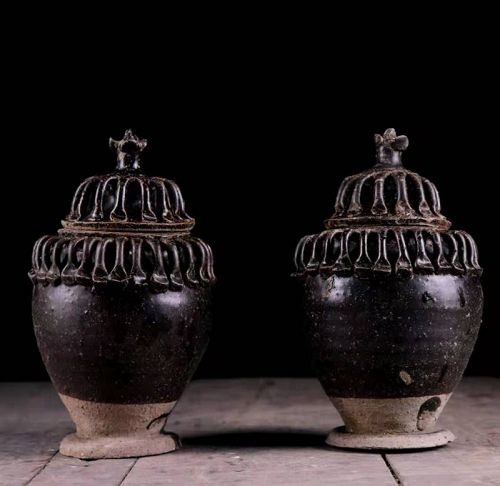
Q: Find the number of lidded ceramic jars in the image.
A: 2